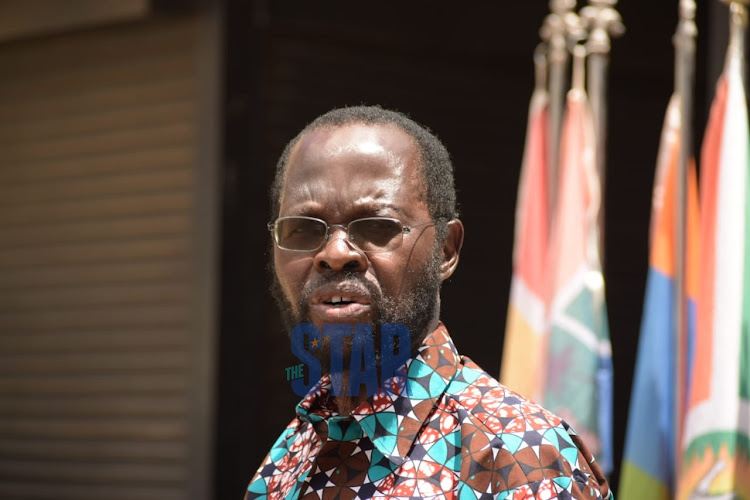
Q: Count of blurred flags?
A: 4